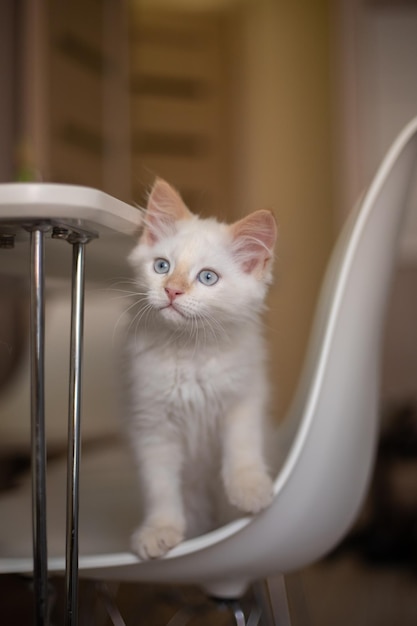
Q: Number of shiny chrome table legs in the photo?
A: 2